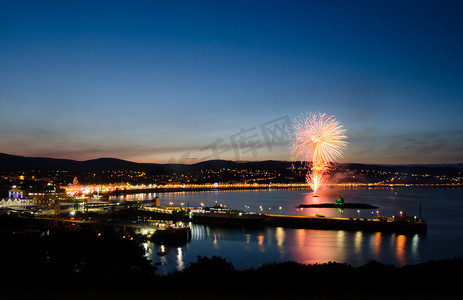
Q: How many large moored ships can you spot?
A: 1